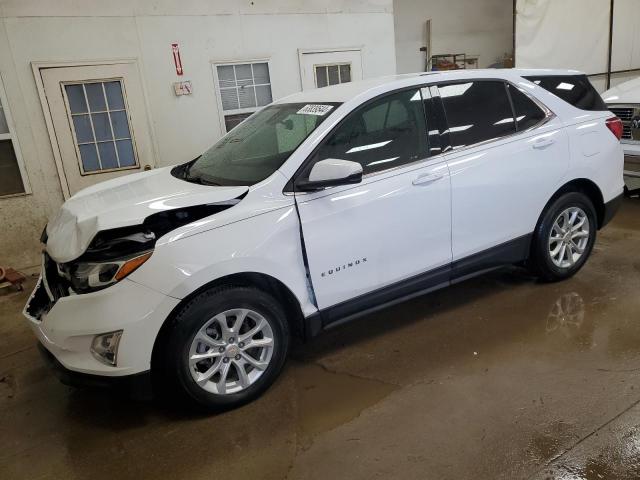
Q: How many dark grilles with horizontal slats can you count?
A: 1